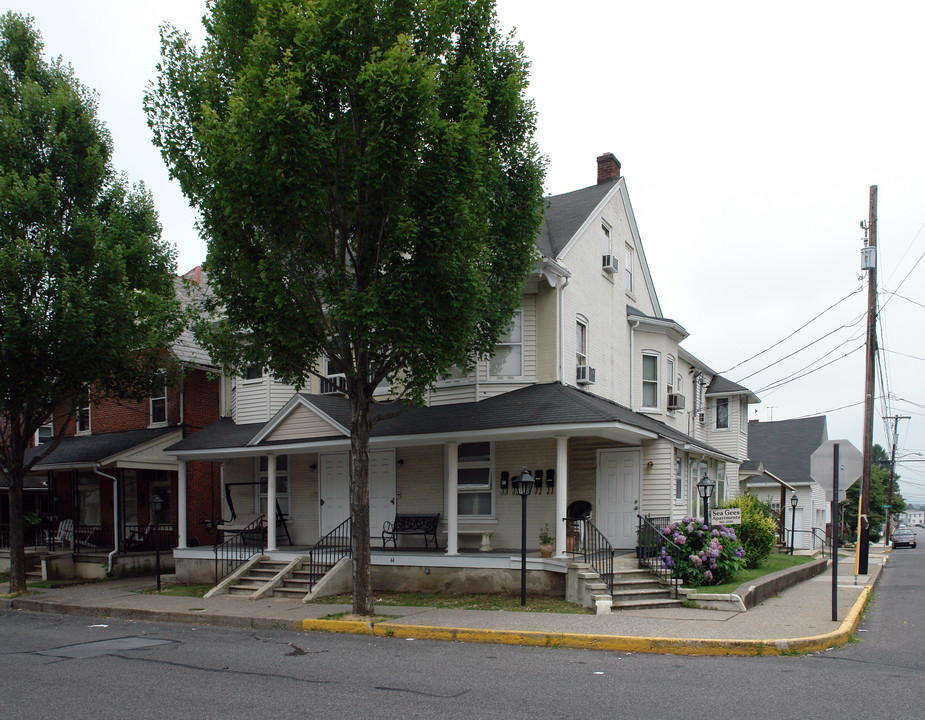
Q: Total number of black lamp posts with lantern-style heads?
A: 4